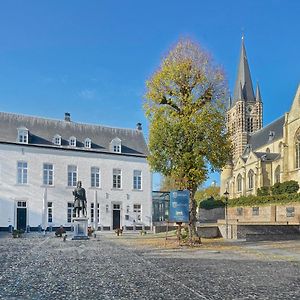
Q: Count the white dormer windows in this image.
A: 5